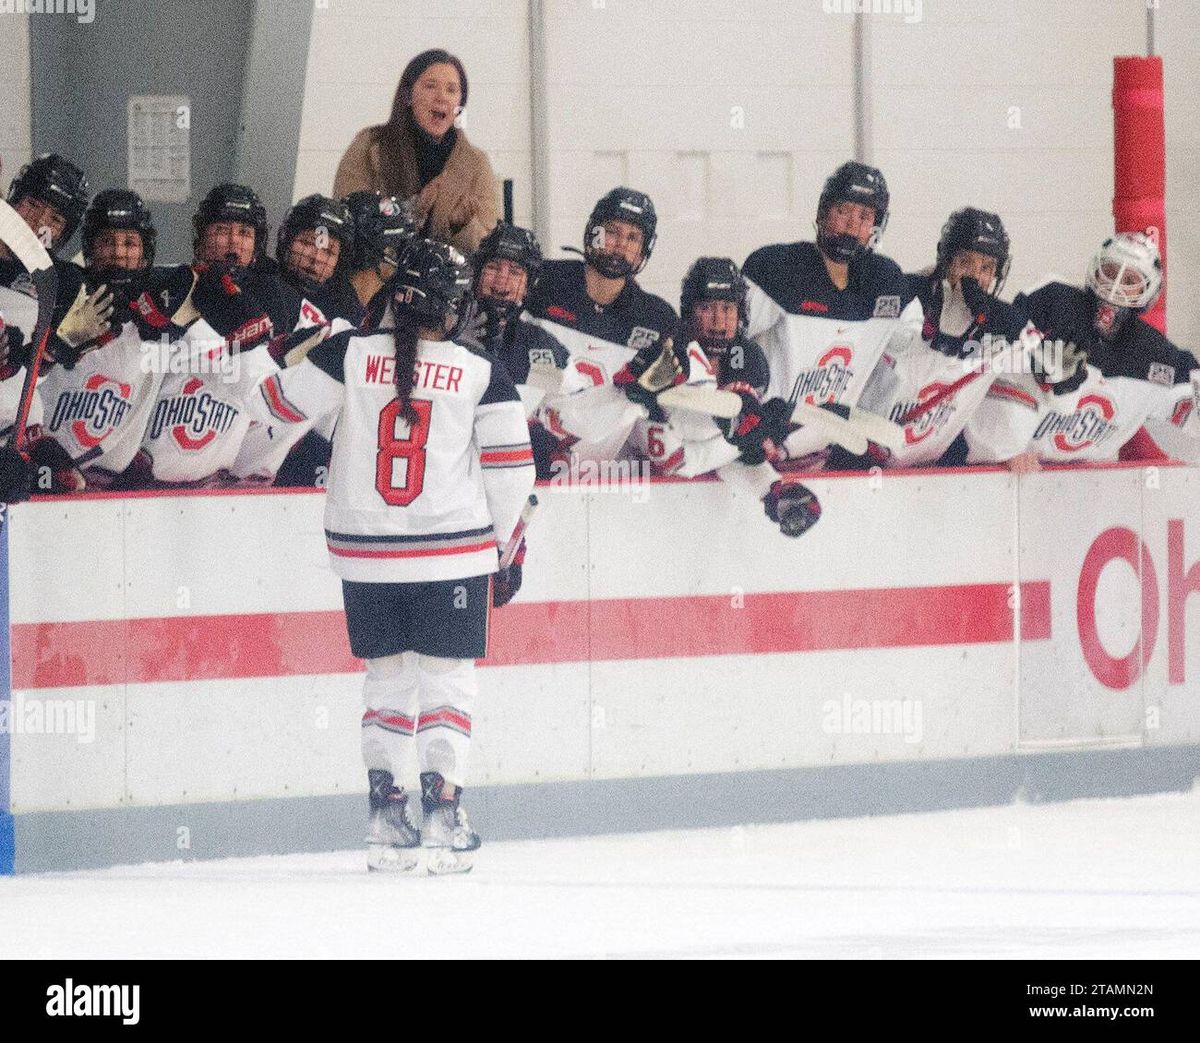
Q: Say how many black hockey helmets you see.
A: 11